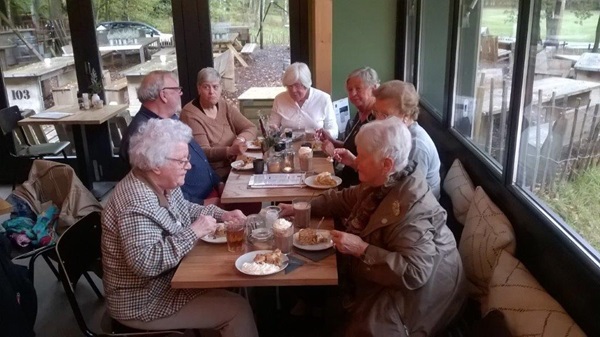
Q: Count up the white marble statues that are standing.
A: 0